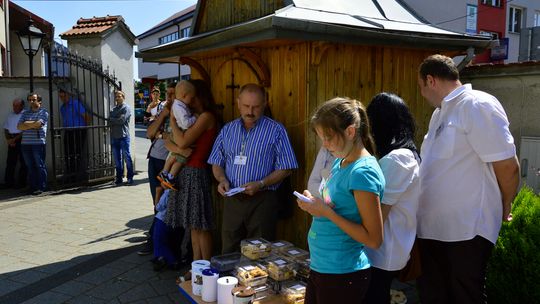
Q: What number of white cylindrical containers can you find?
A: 4